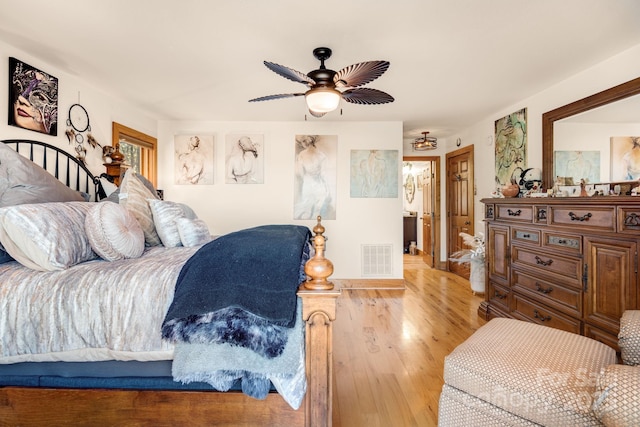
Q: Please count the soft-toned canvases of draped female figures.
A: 4